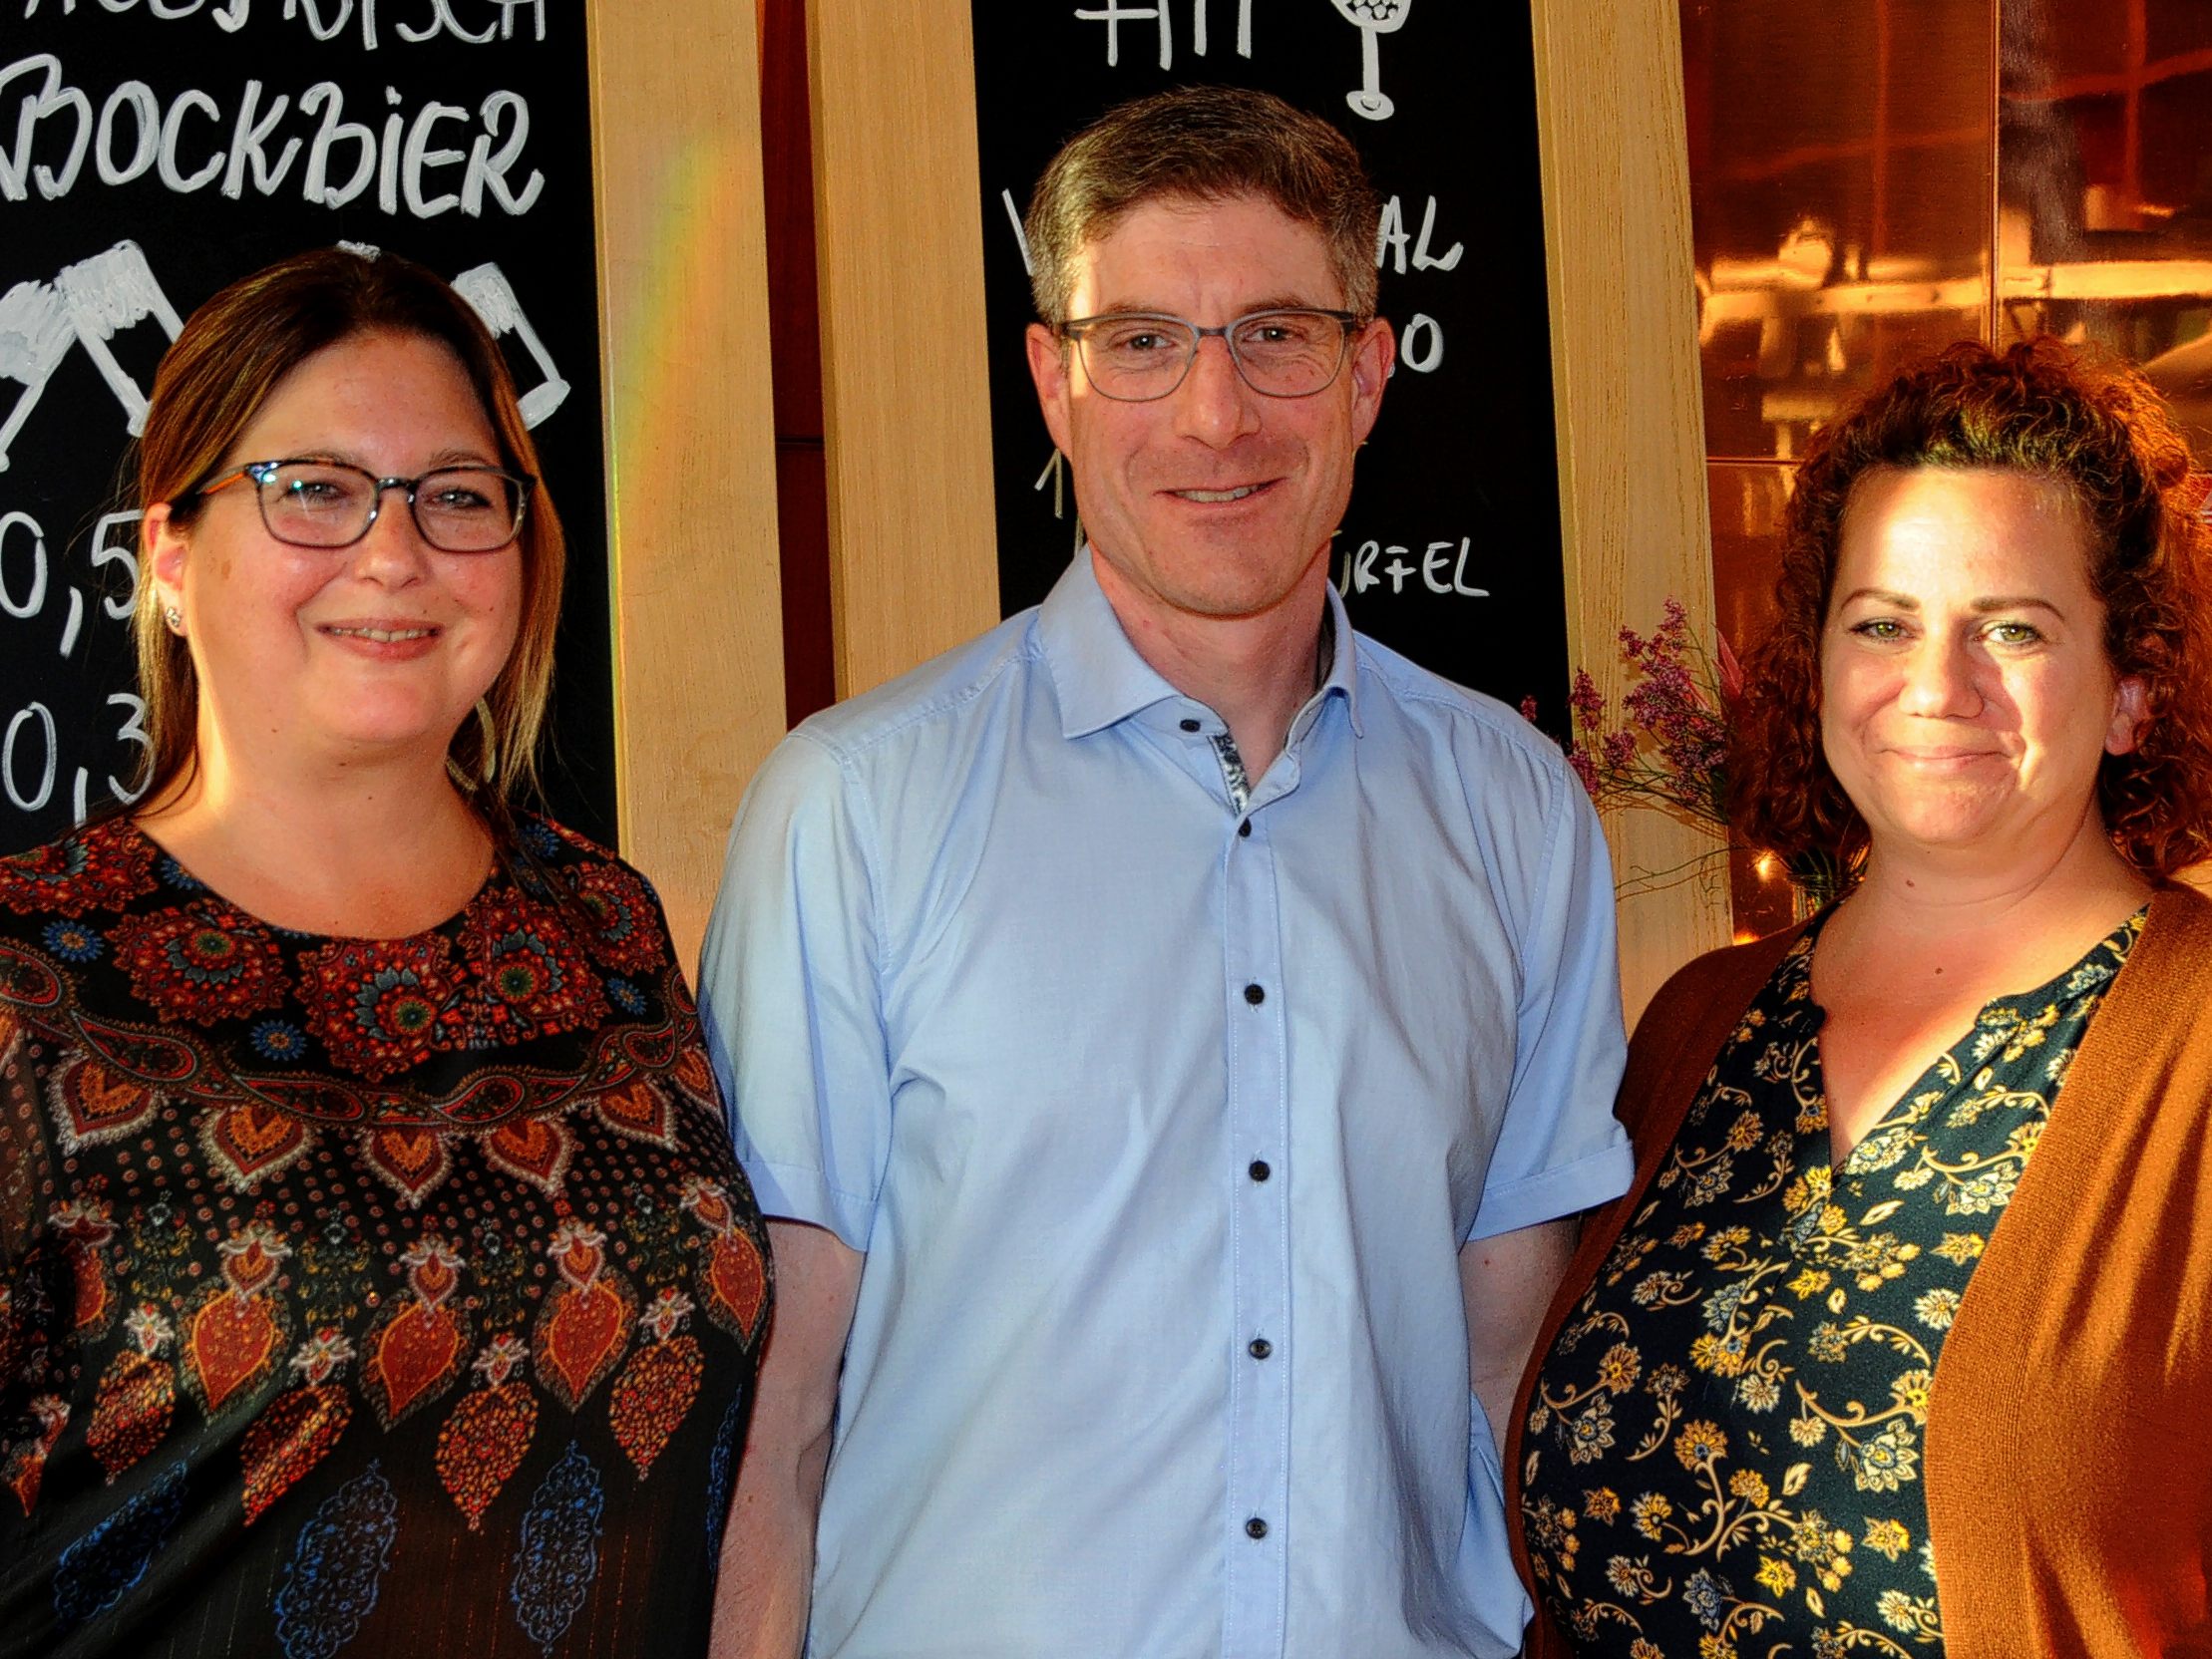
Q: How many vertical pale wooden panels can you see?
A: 3